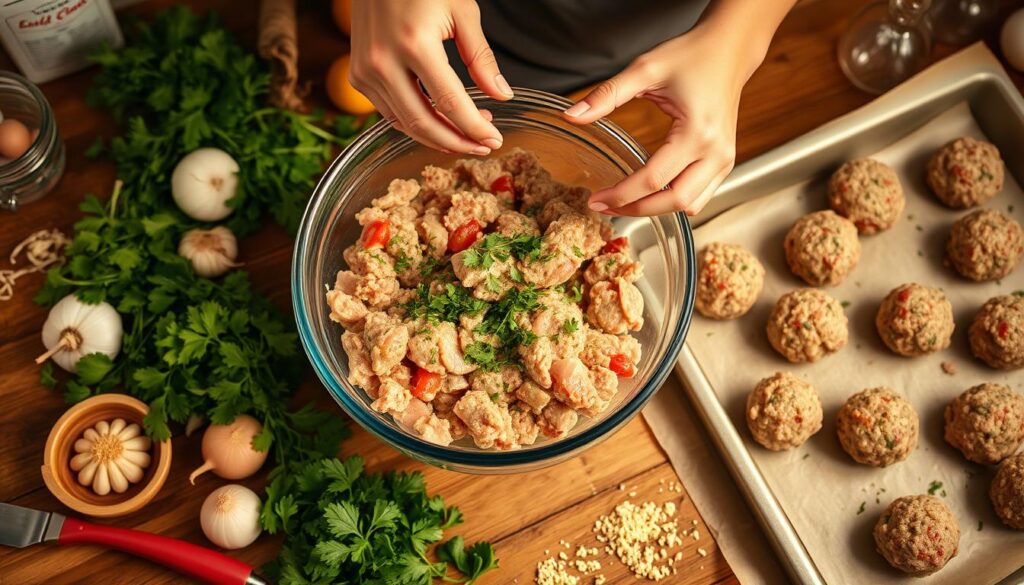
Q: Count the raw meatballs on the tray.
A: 13